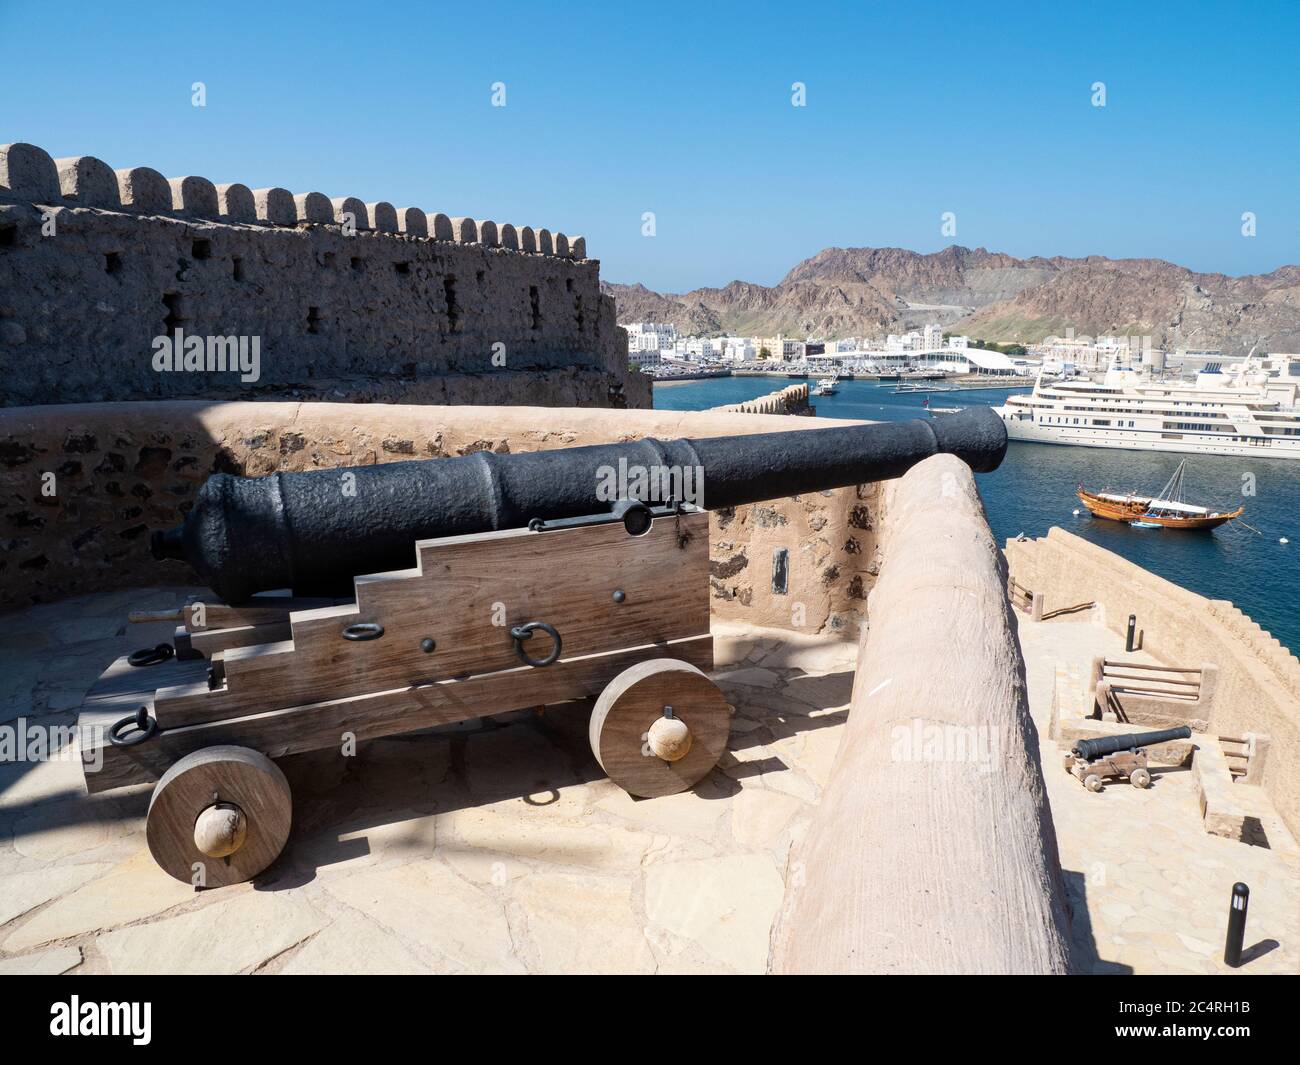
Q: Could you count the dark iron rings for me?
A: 4